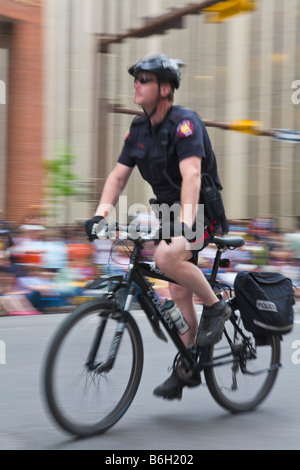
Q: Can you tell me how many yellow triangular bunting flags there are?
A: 0